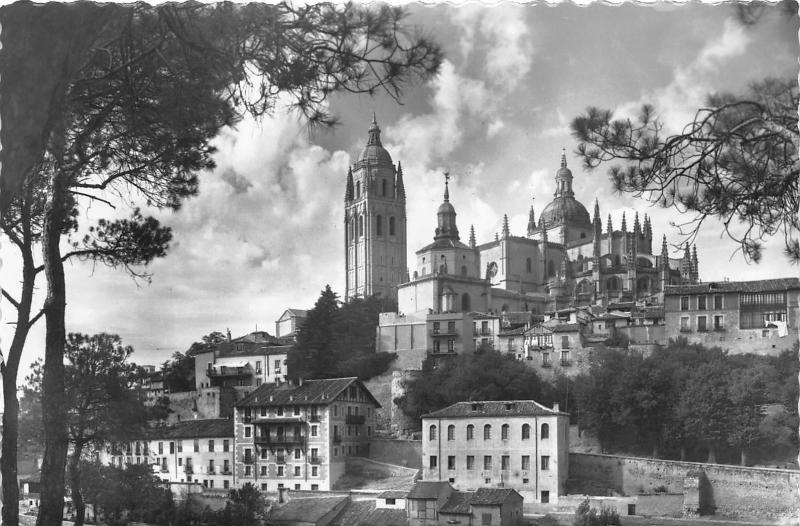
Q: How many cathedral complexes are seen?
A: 1